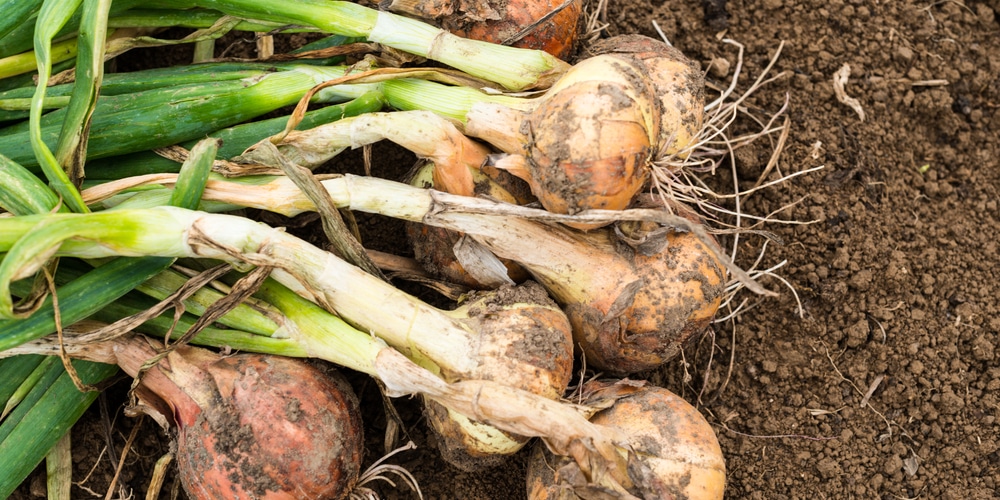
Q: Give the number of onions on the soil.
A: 8